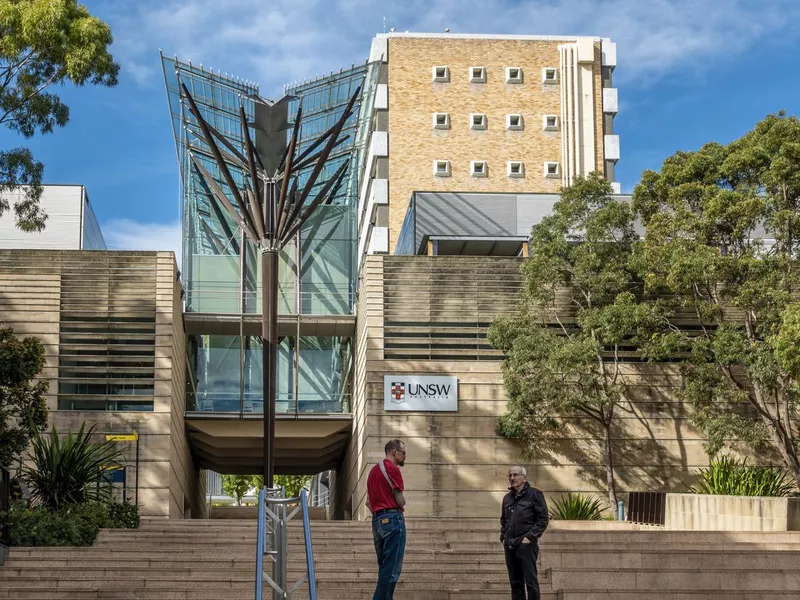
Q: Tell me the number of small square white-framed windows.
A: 12